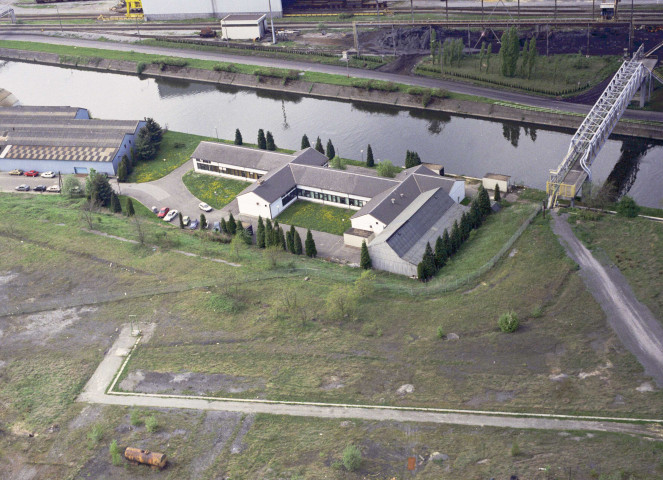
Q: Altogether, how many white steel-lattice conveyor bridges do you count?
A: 1